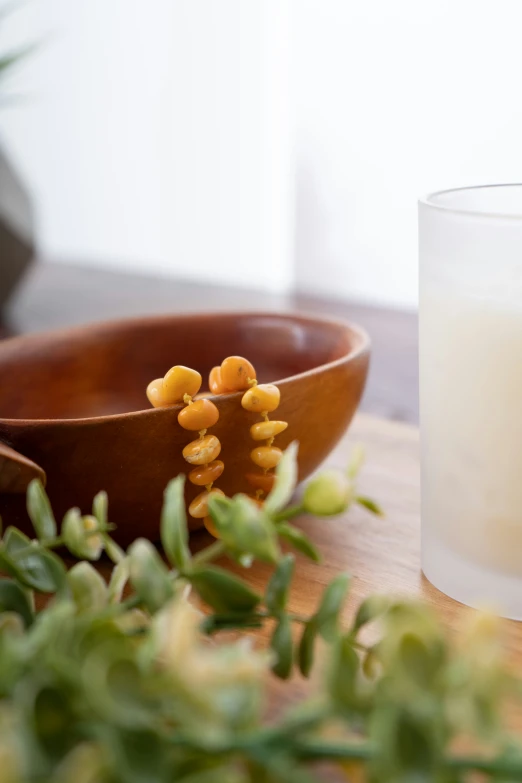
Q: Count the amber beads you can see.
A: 14